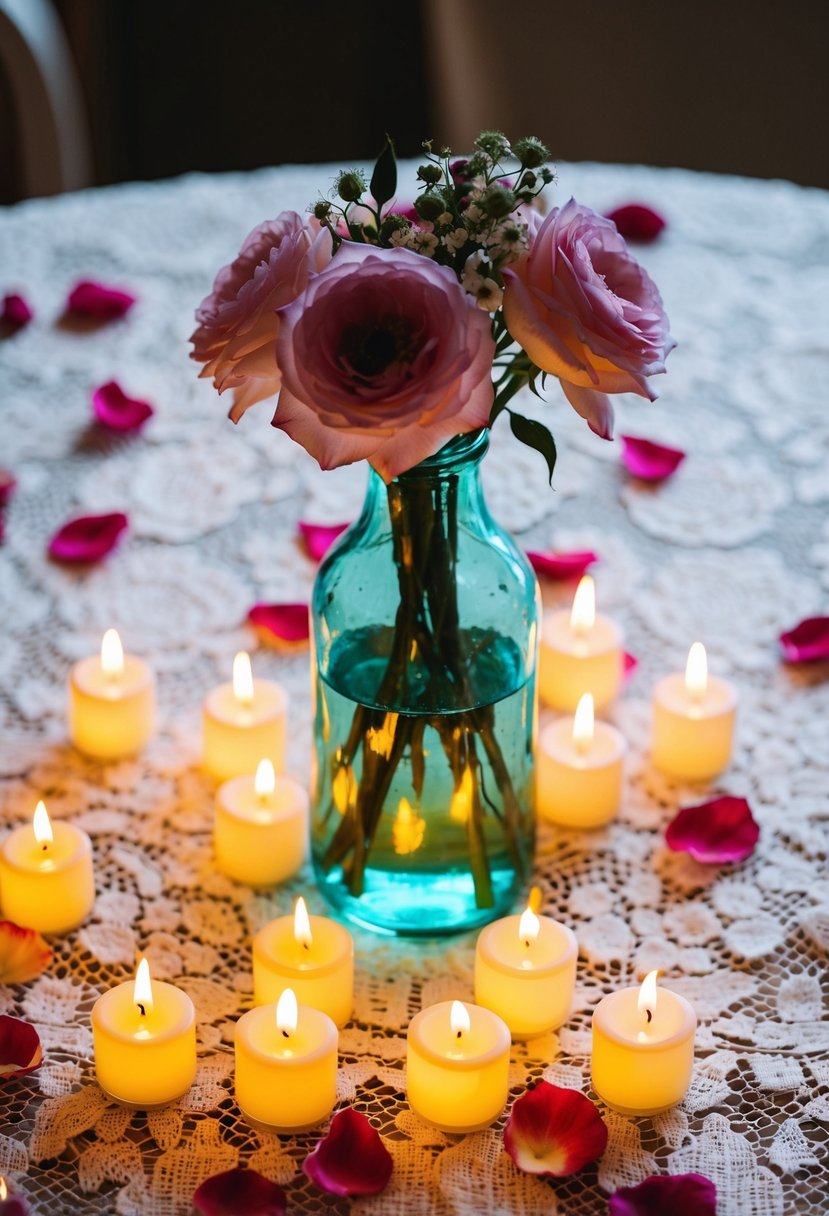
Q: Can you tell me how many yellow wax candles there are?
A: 13